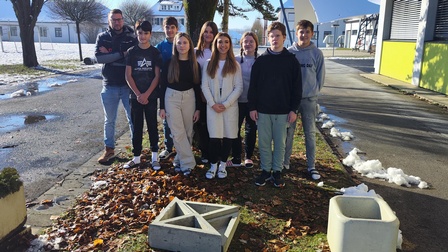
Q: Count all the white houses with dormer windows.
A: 1